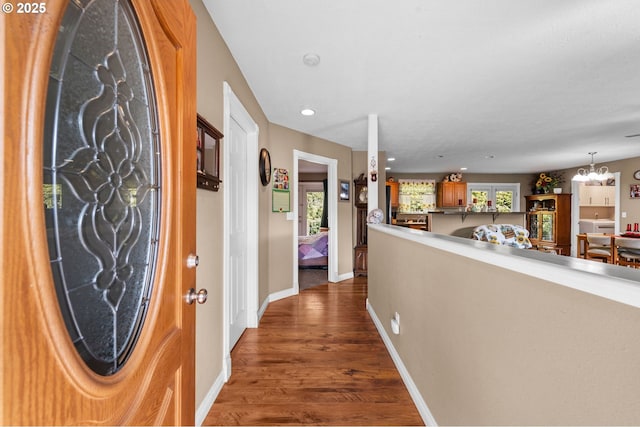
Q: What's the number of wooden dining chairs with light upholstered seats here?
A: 2